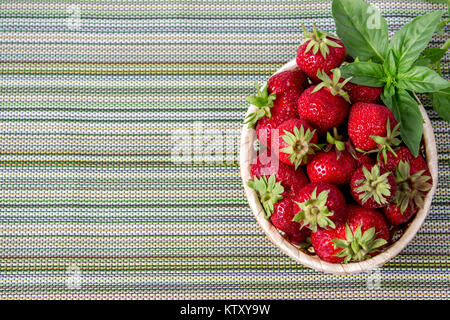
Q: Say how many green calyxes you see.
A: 11